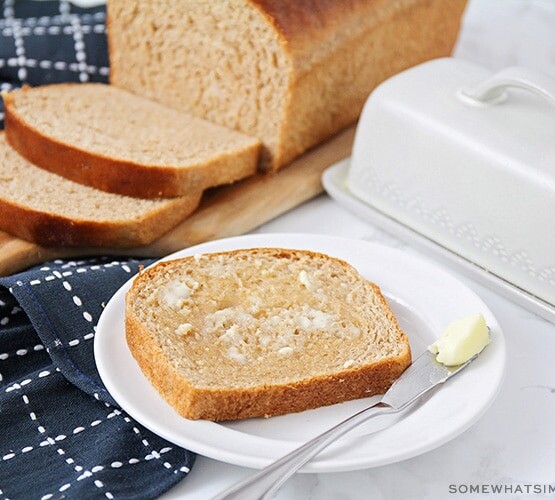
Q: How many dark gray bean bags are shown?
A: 0